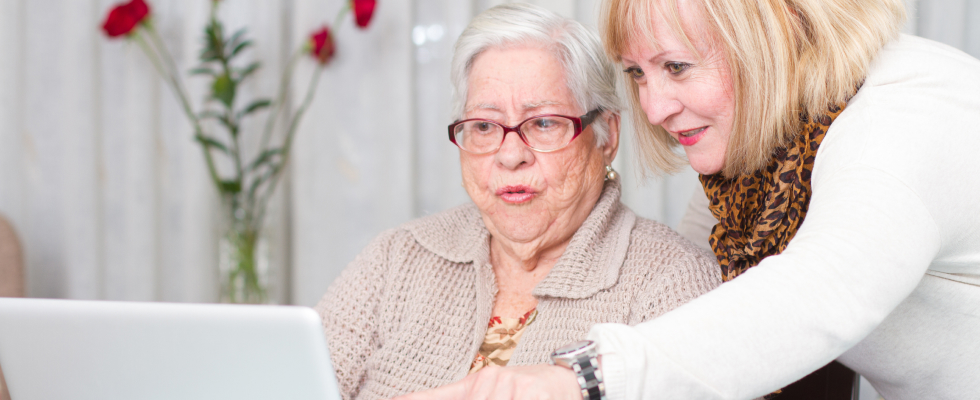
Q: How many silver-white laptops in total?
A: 1